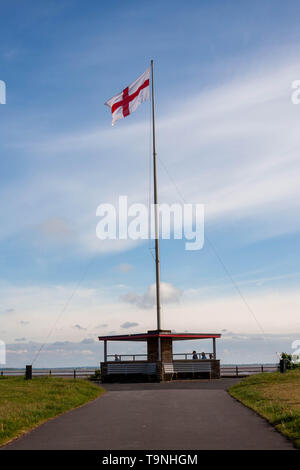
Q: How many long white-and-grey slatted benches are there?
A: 2